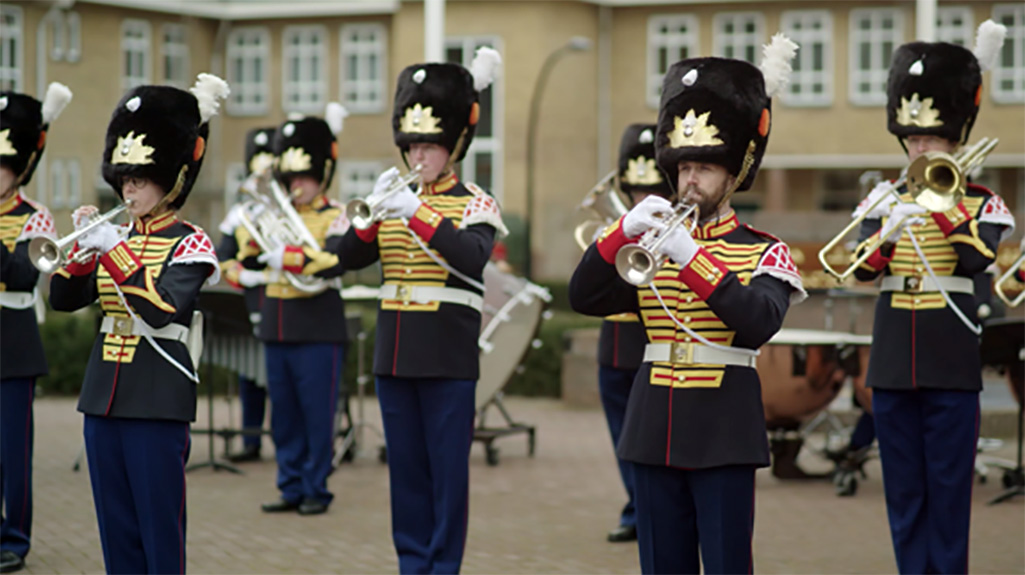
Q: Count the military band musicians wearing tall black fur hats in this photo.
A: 8